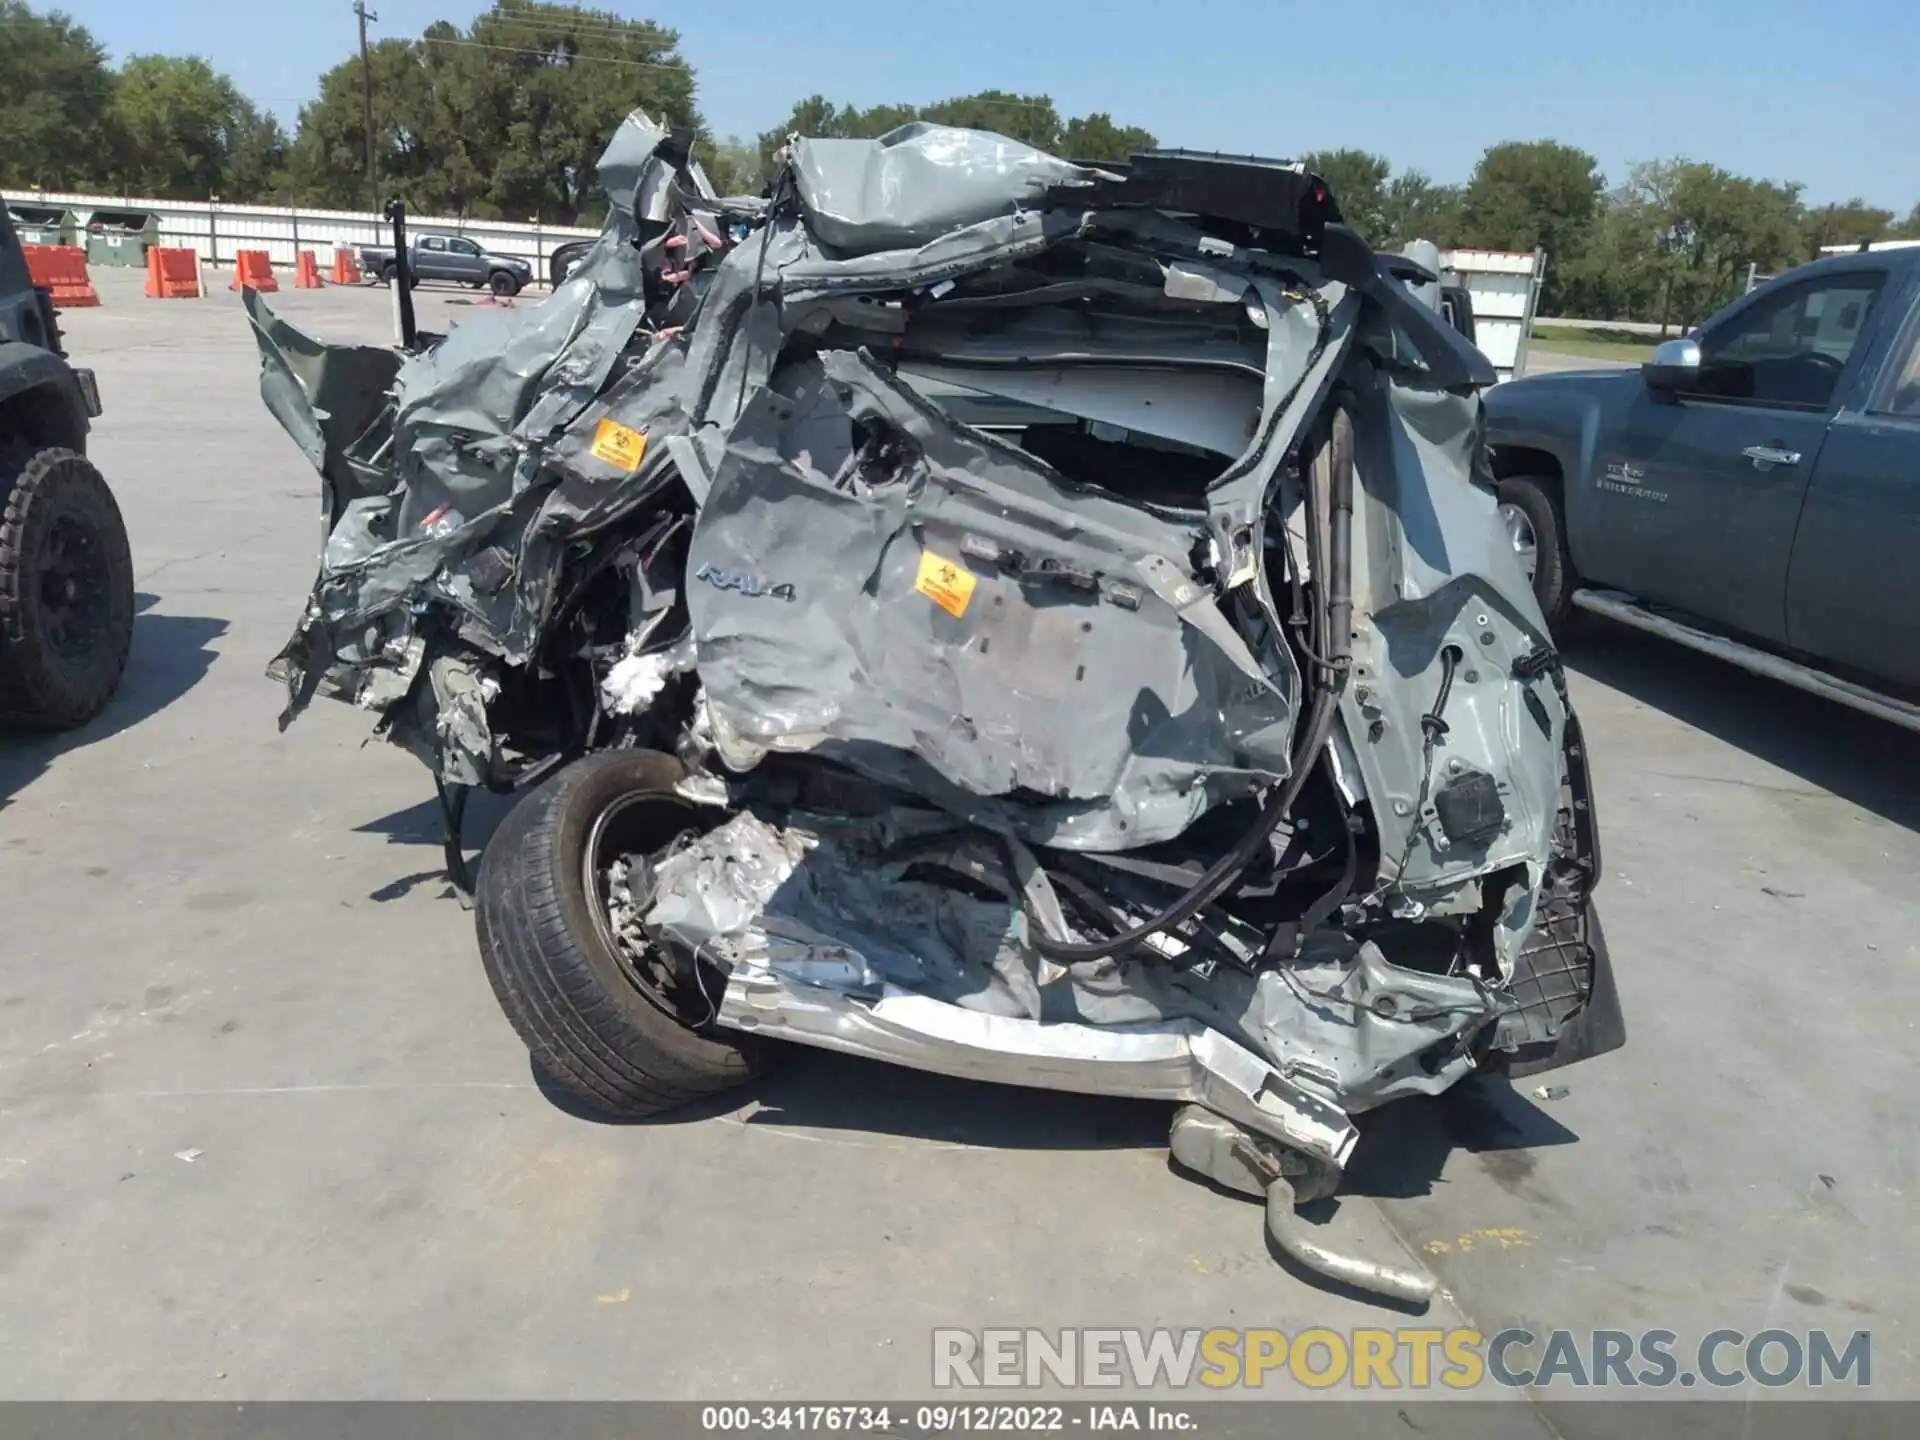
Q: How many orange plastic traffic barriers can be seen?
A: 5